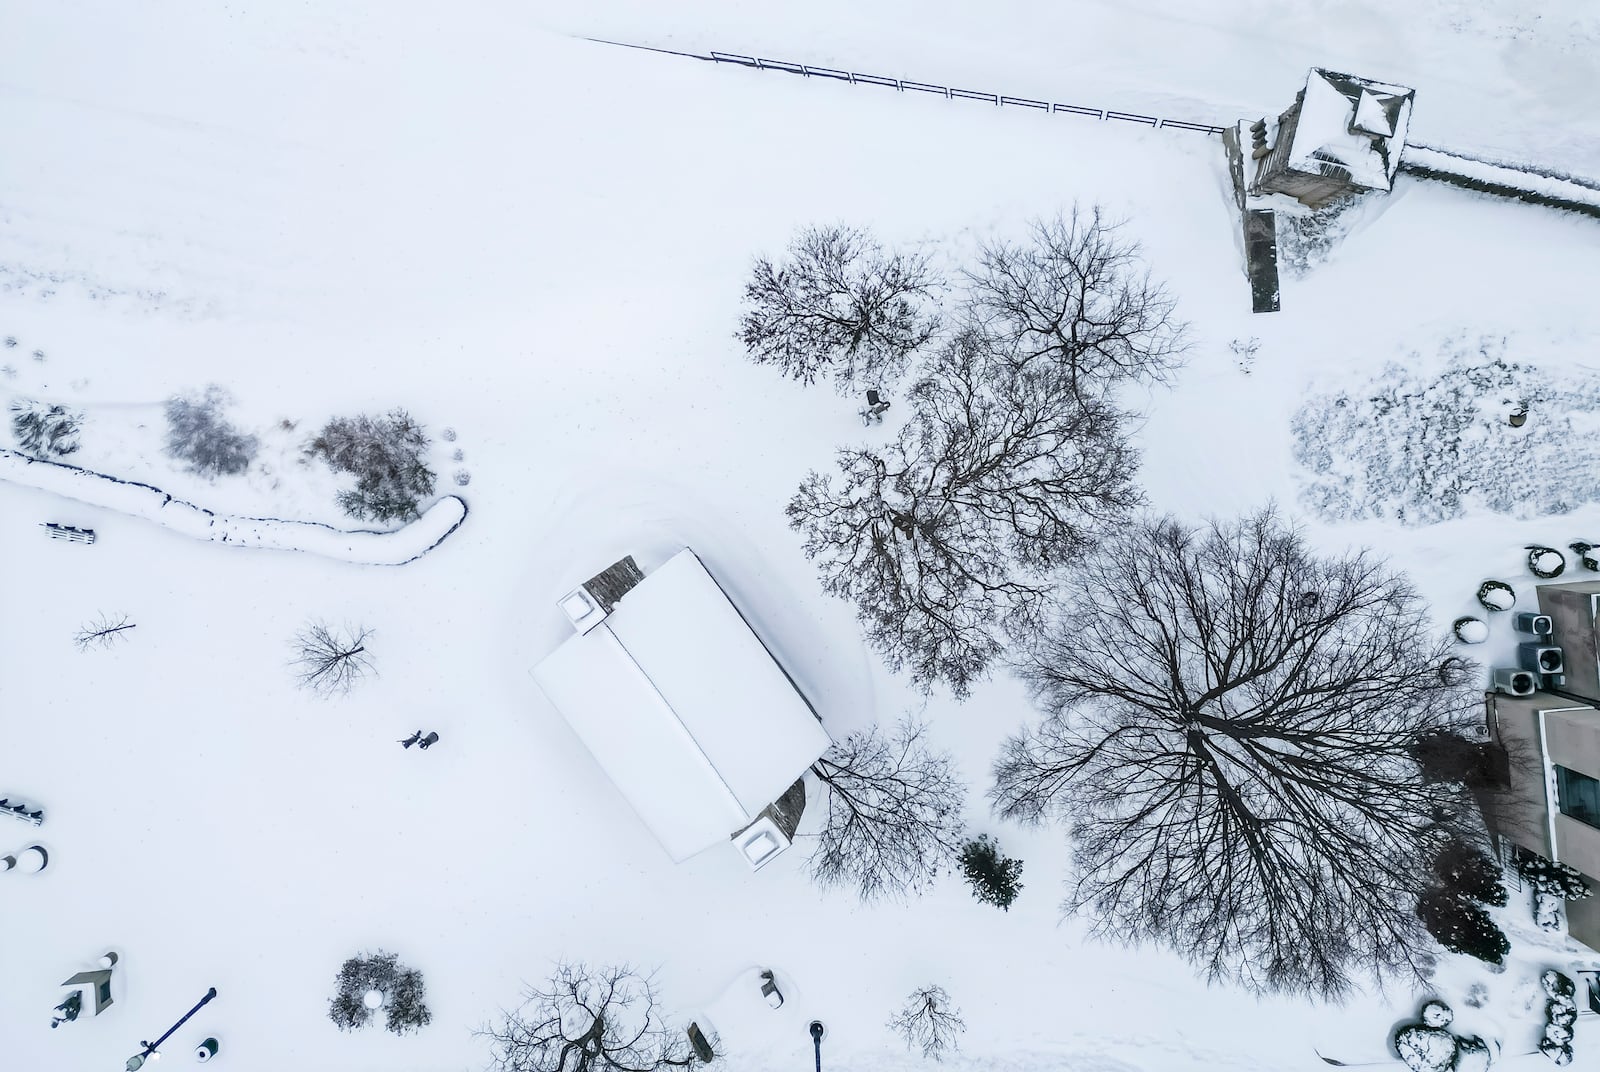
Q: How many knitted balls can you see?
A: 0